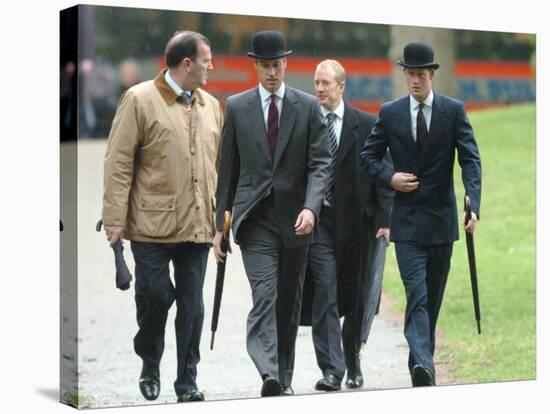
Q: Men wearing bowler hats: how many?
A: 2